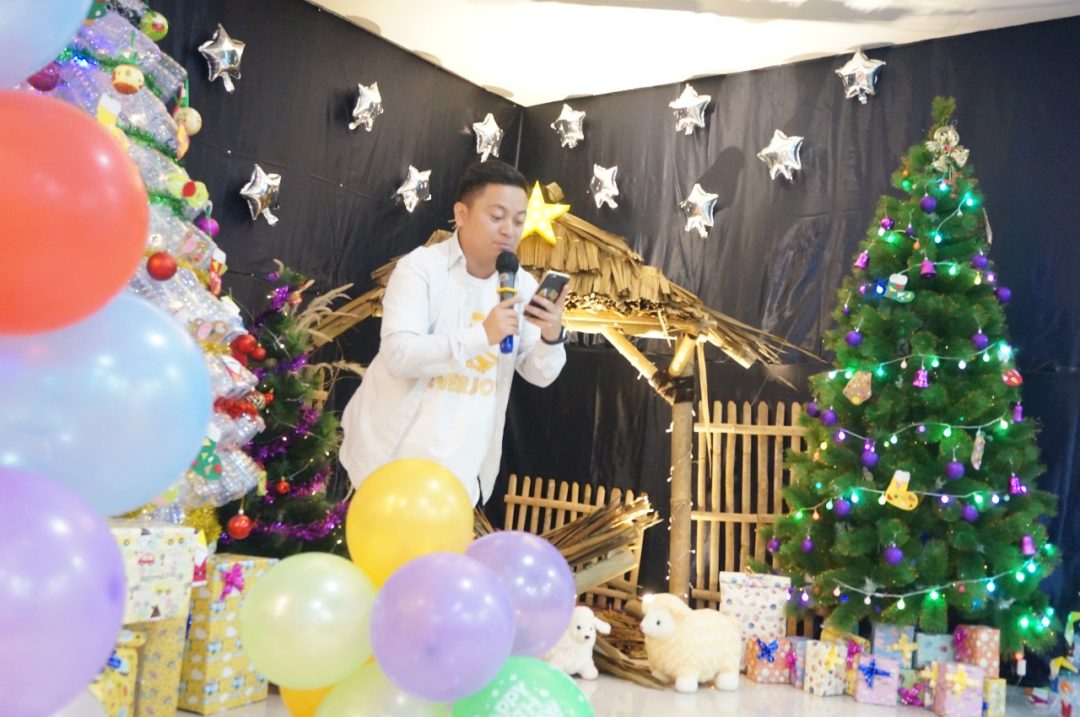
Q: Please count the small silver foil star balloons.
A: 11